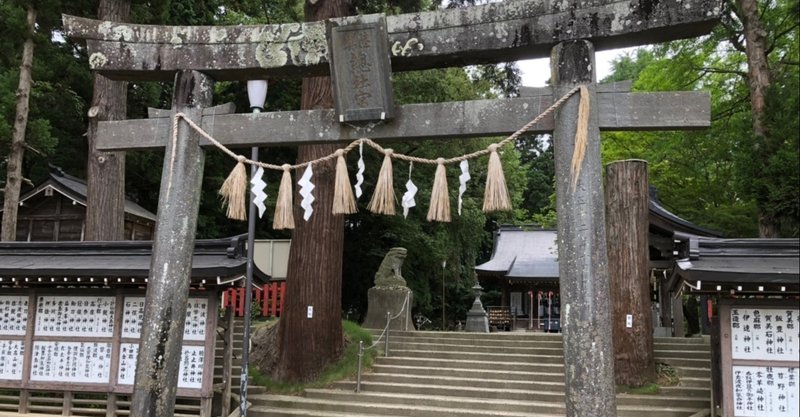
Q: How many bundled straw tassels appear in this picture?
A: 6